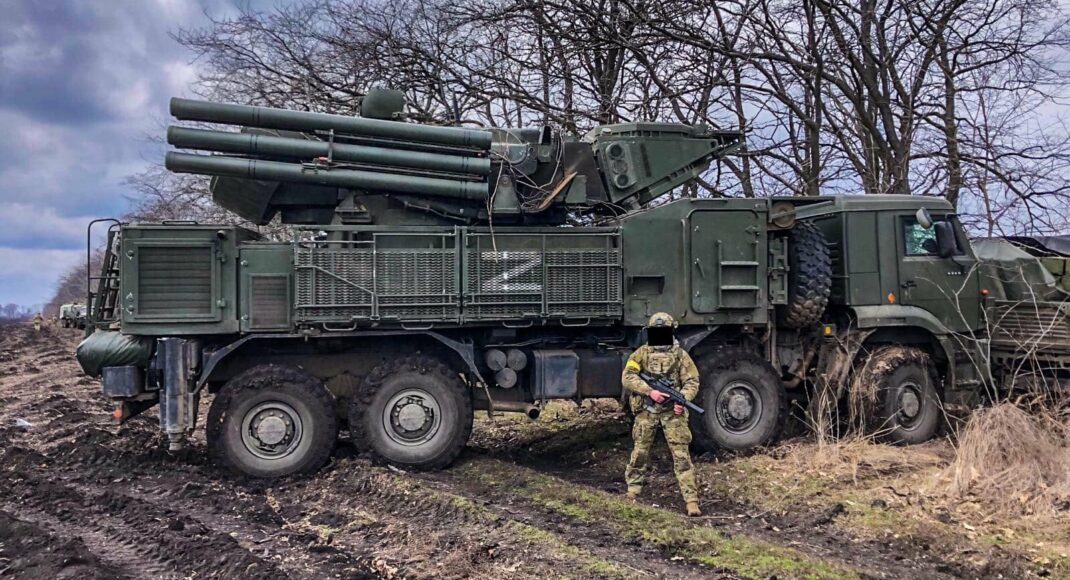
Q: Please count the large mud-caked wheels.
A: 4